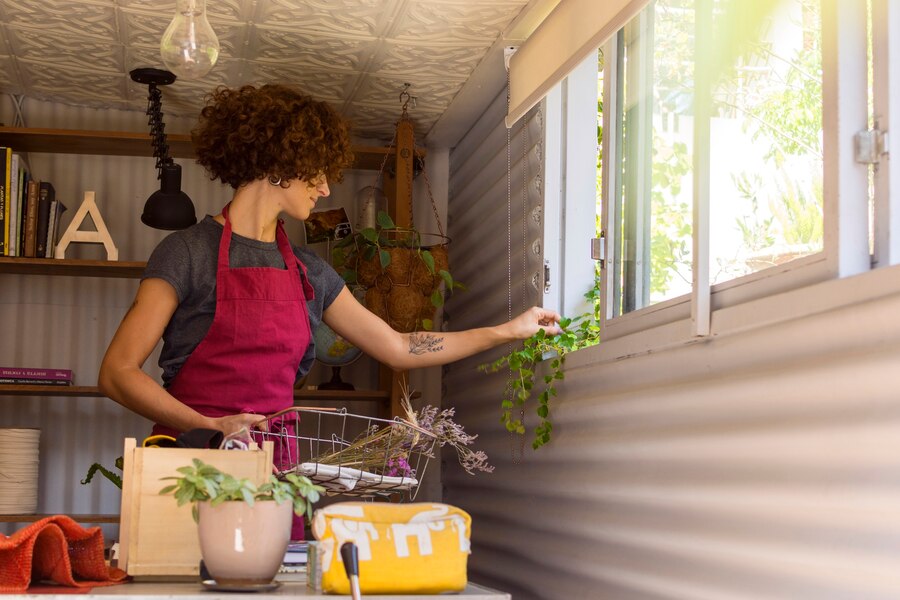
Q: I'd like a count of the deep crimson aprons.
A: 1